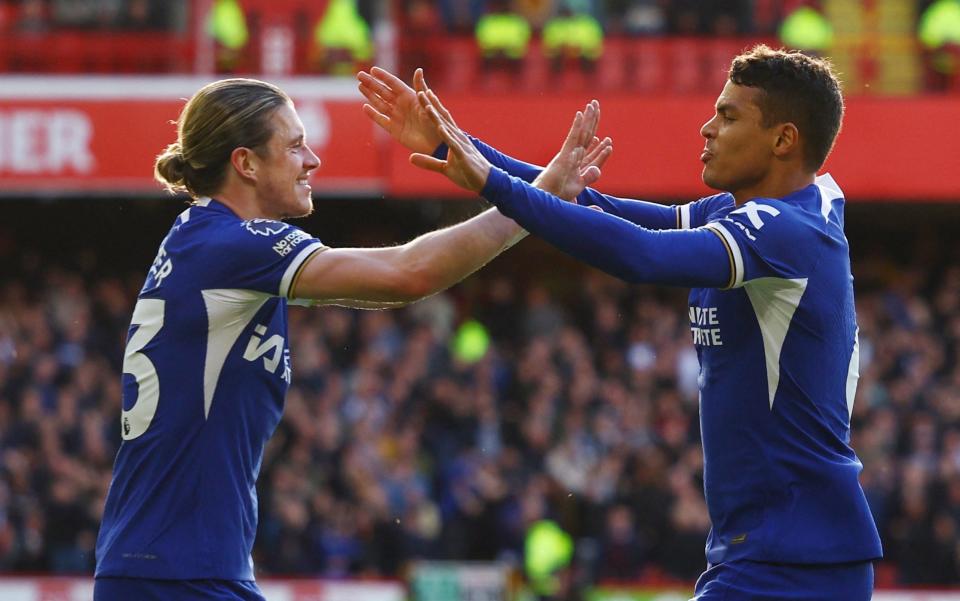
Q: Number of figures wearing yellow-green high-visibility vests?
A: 8